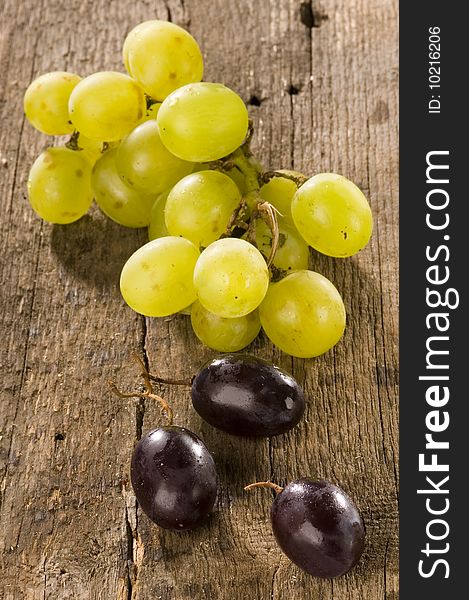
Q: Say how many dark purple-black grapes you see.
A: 3